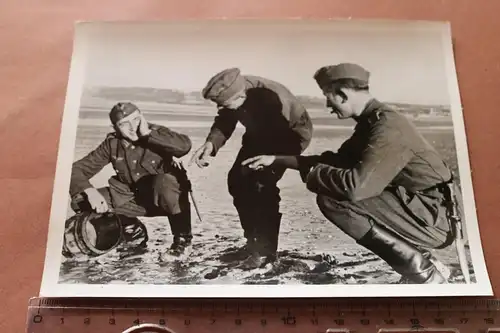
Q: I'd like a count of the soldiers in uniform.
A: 3